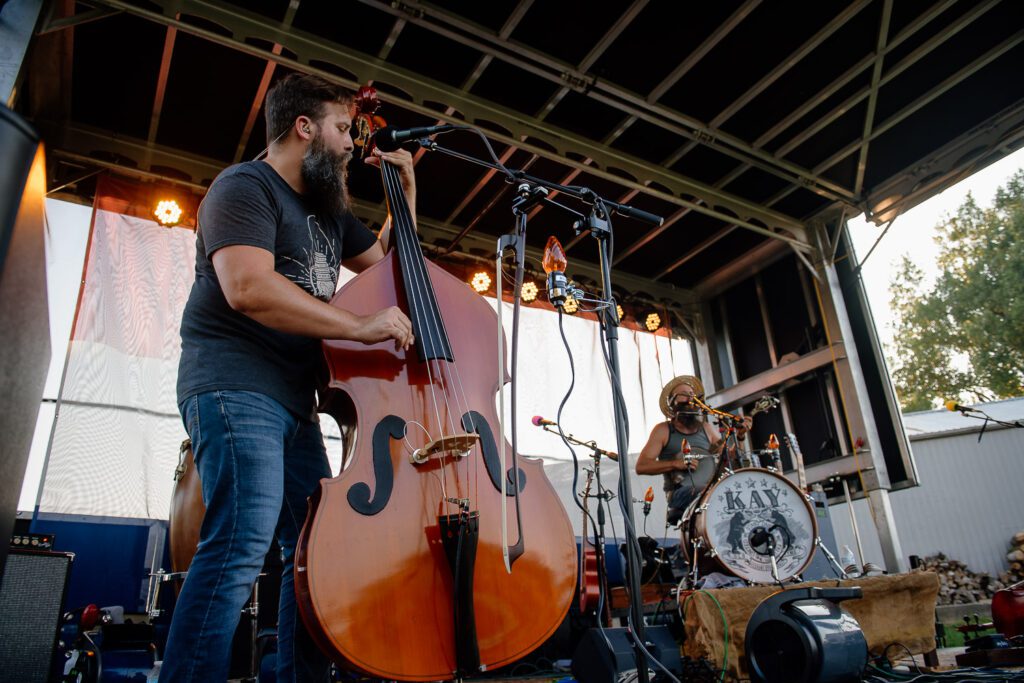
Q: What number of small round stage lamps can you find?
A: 6